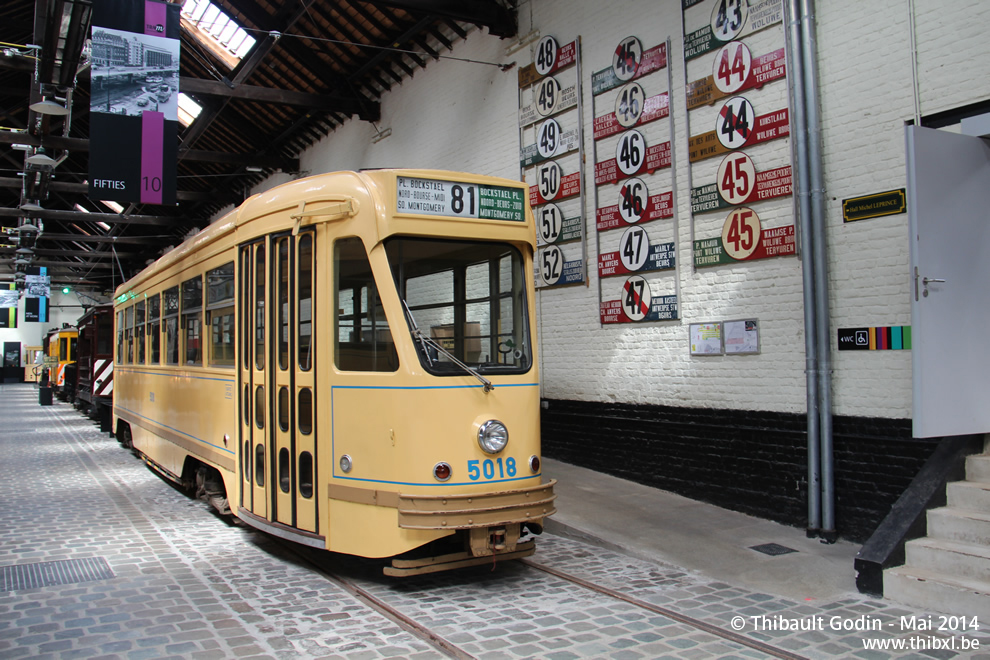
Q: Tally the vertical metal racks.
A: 3